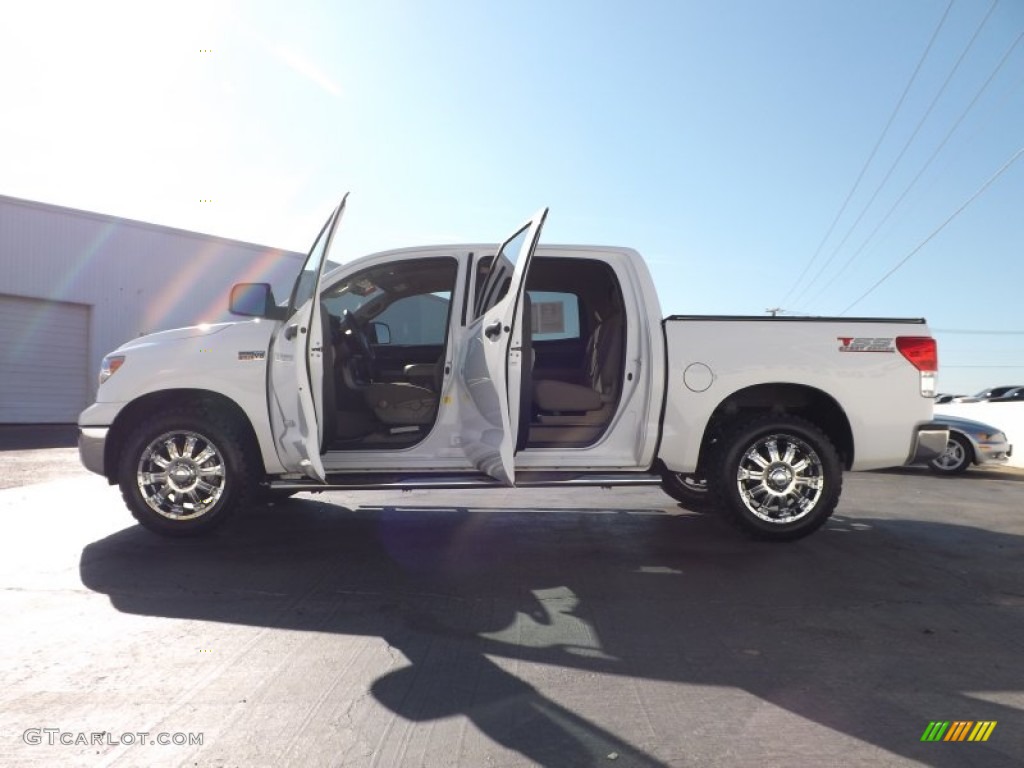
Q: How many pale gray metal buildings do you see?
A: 1